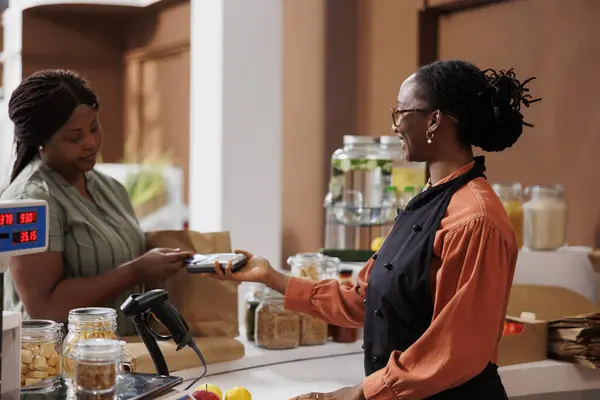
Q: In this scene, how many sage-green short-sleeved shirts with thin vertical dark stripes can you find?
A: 1